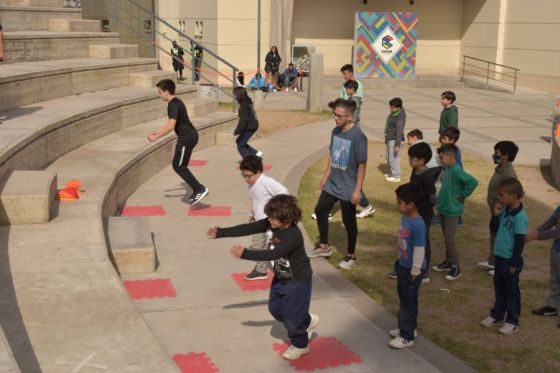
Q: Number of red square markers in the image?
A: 8